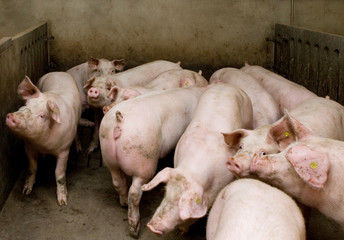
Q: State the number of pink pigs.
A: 11